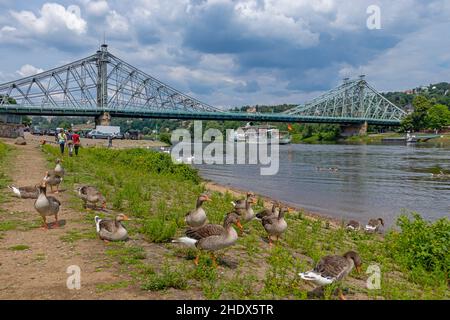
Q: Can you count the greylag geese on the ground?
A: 15